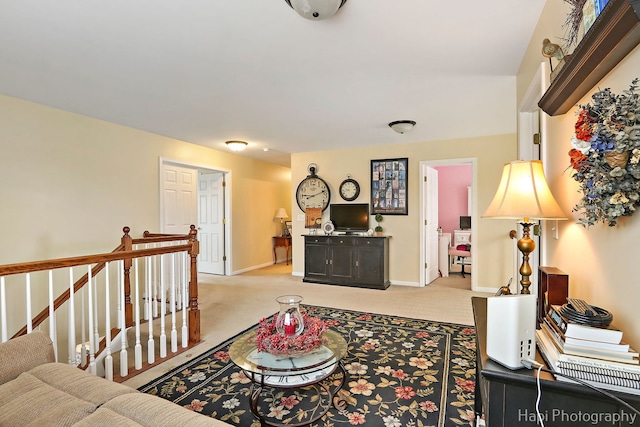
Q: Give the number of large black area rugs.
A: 1